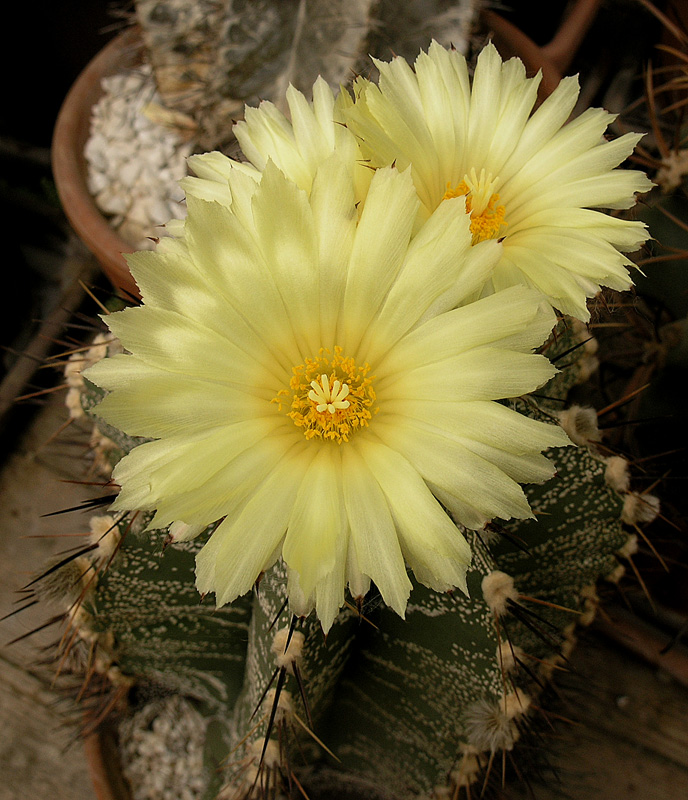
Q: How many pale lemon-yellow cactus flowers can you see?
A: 3